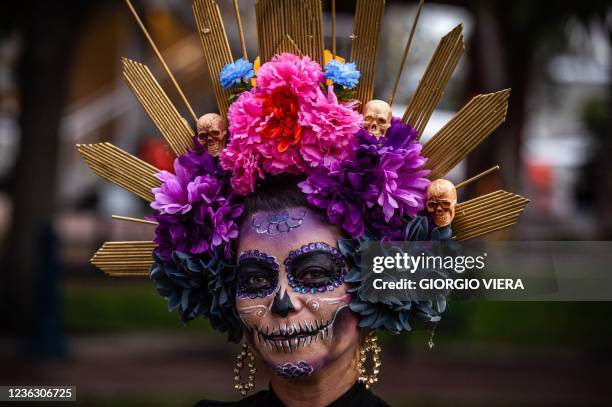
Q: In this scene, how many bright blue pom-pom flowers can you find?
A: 2